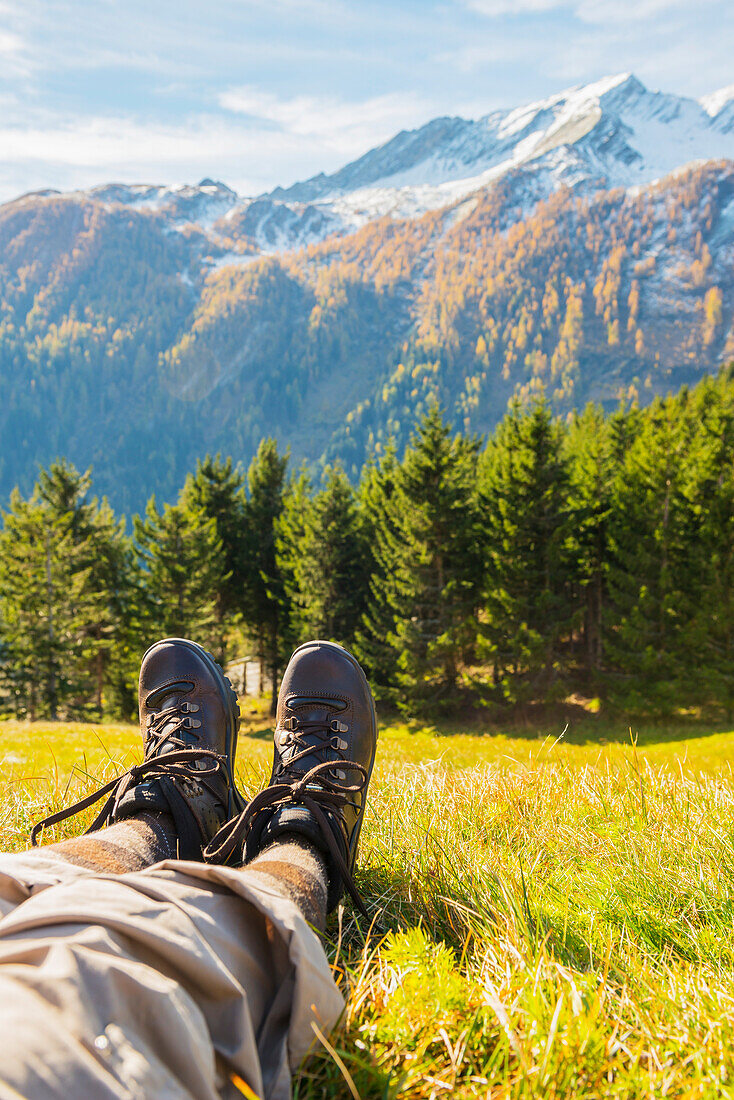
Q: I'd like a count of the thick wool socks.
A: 2